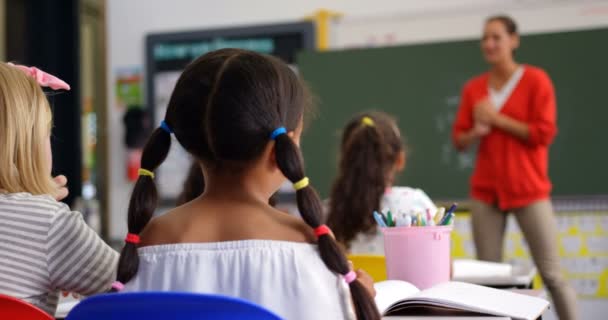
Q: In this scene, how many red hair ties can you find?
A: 2